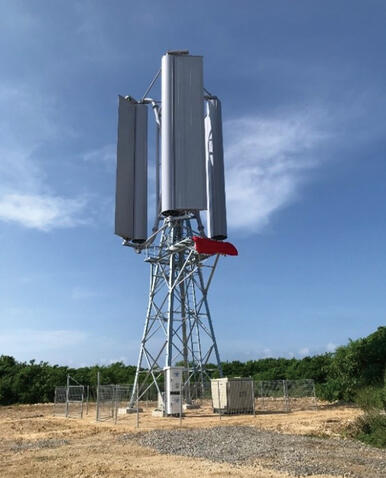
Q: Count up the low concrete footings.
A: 3